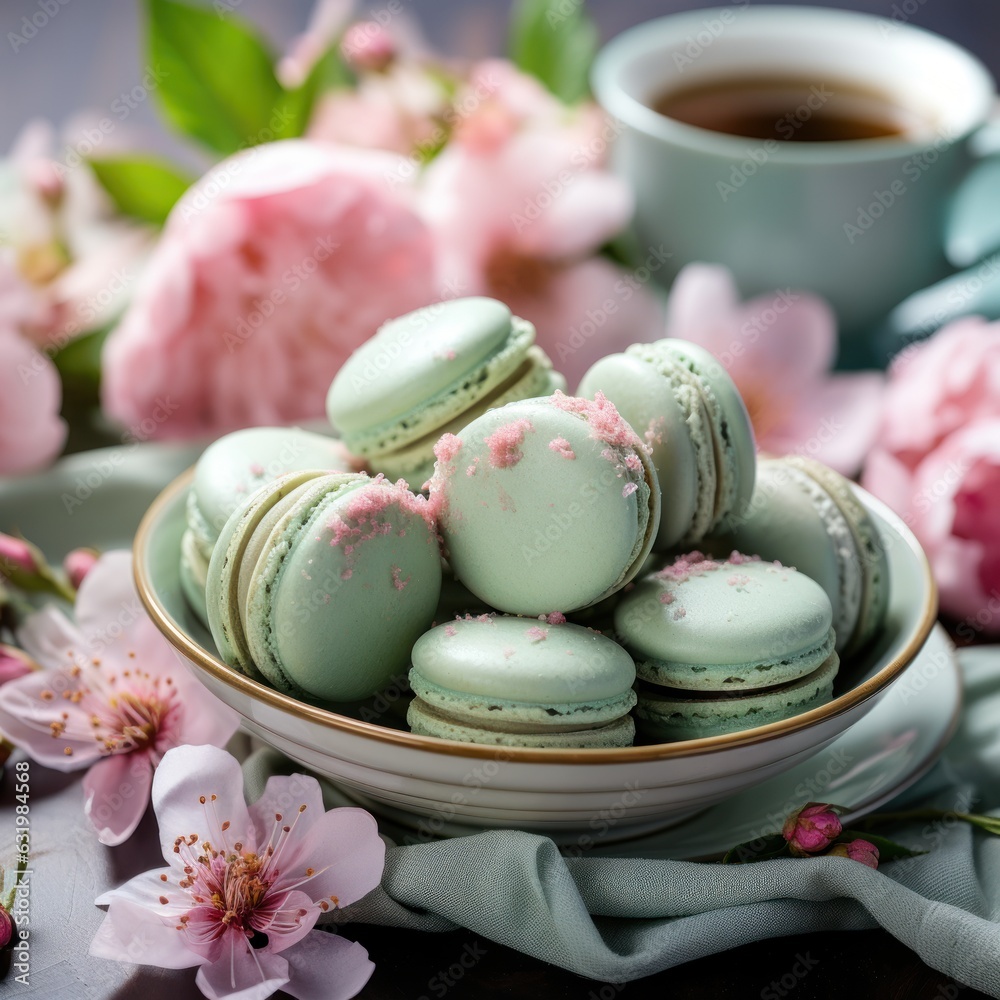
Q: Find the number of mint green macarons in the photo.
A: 8